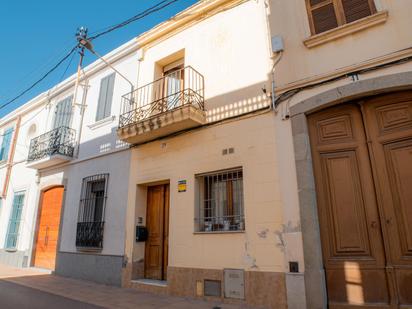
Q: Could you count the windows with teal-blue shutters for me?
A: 2